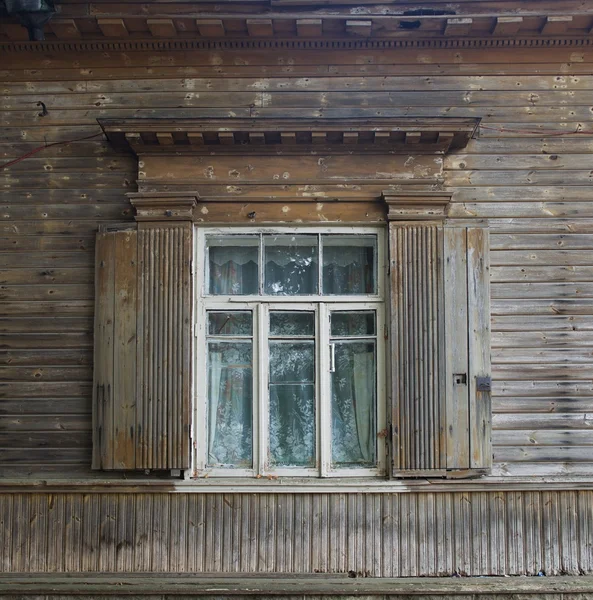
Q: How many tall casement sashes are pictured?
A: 3